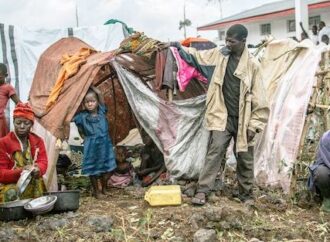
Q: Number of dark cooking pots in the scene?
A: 2